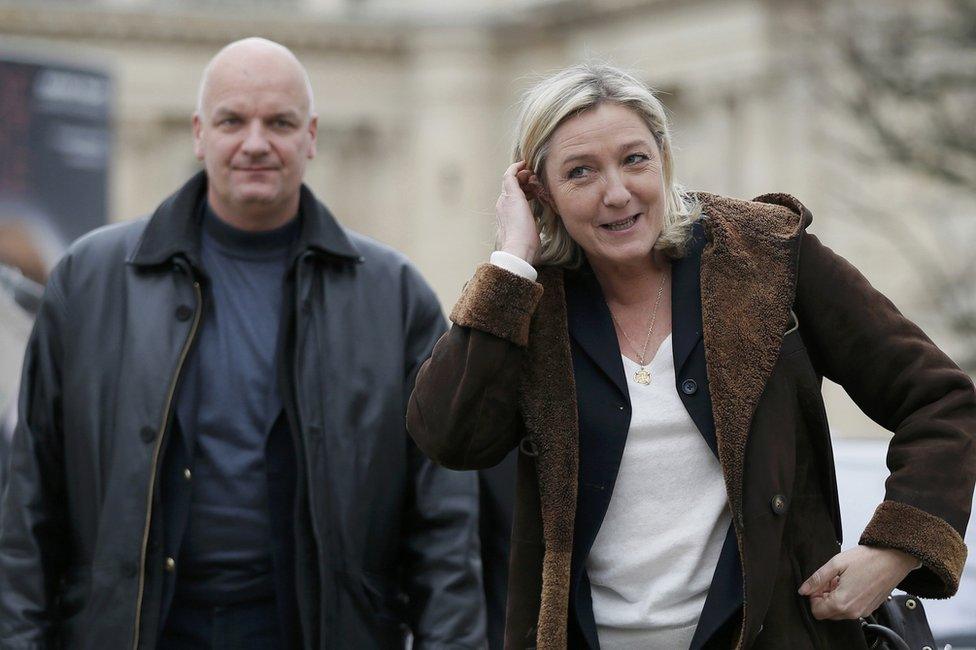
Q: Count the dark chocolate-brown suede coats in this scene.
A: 1